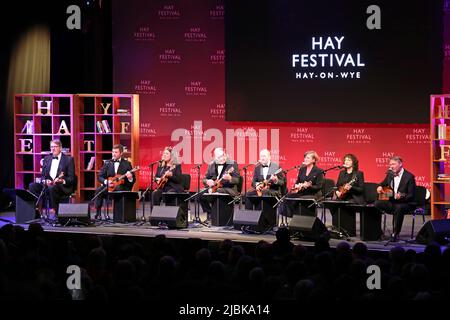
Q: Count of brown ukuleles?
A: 8